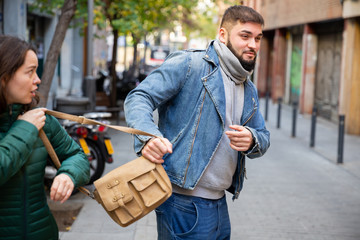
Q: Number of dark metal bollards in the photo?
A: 5